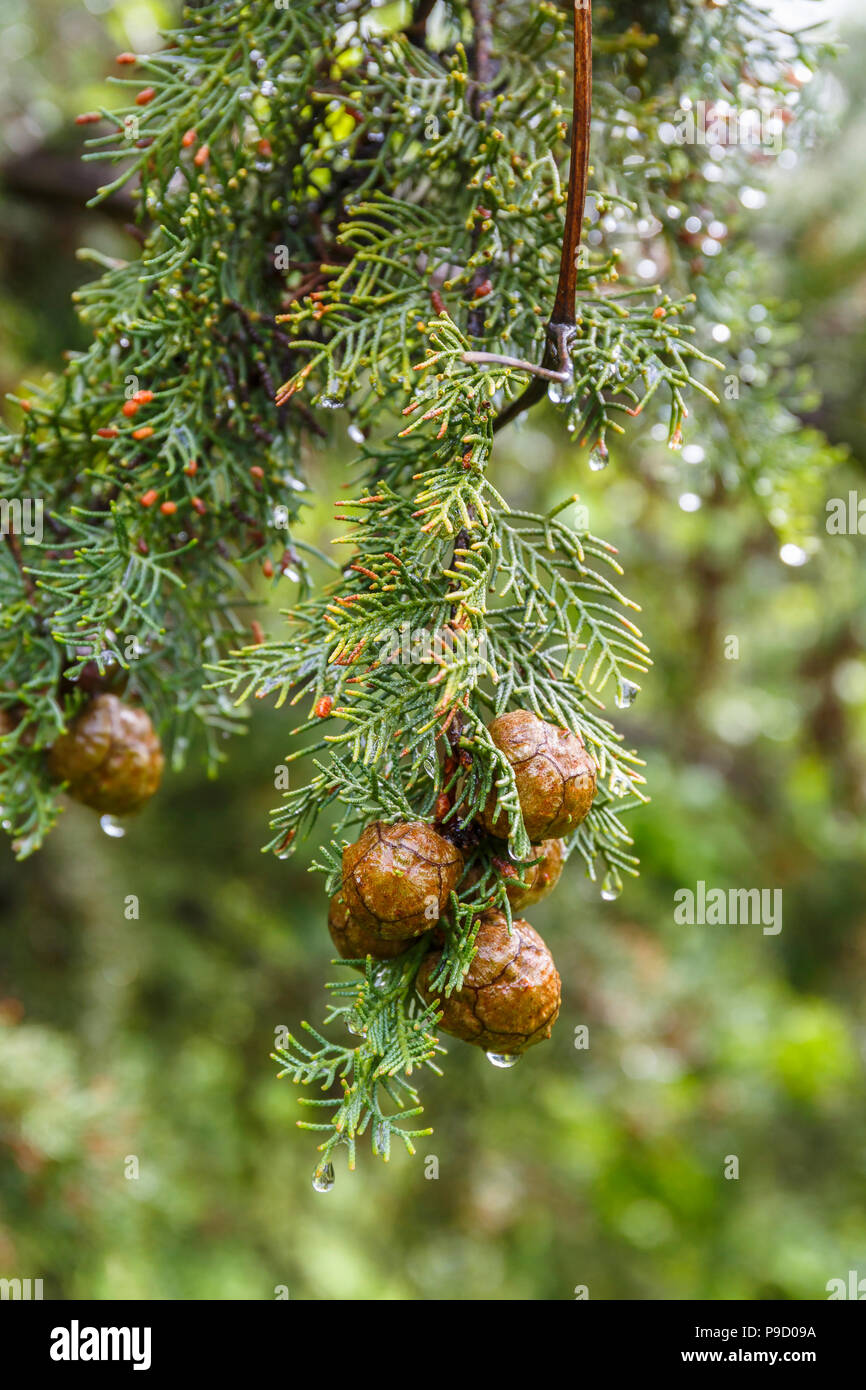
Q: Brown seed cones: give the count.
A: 6